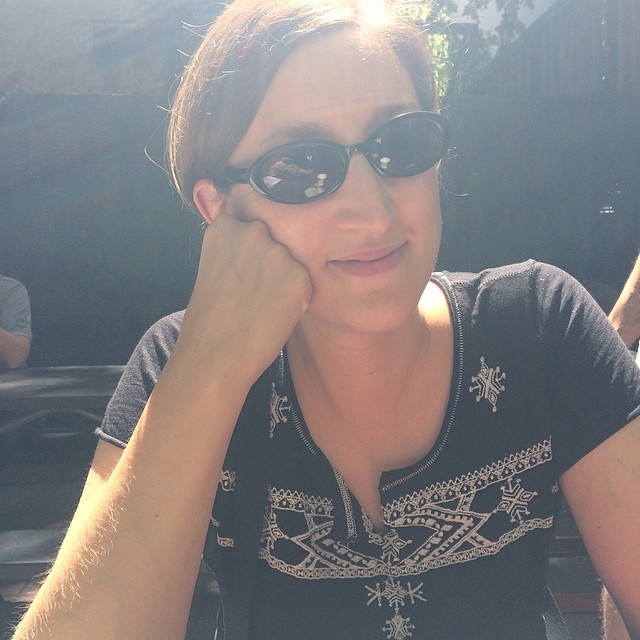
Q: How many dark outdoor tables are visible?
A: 1